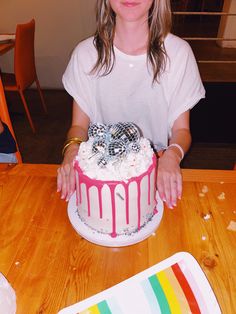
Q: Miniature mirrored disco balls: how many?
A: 6